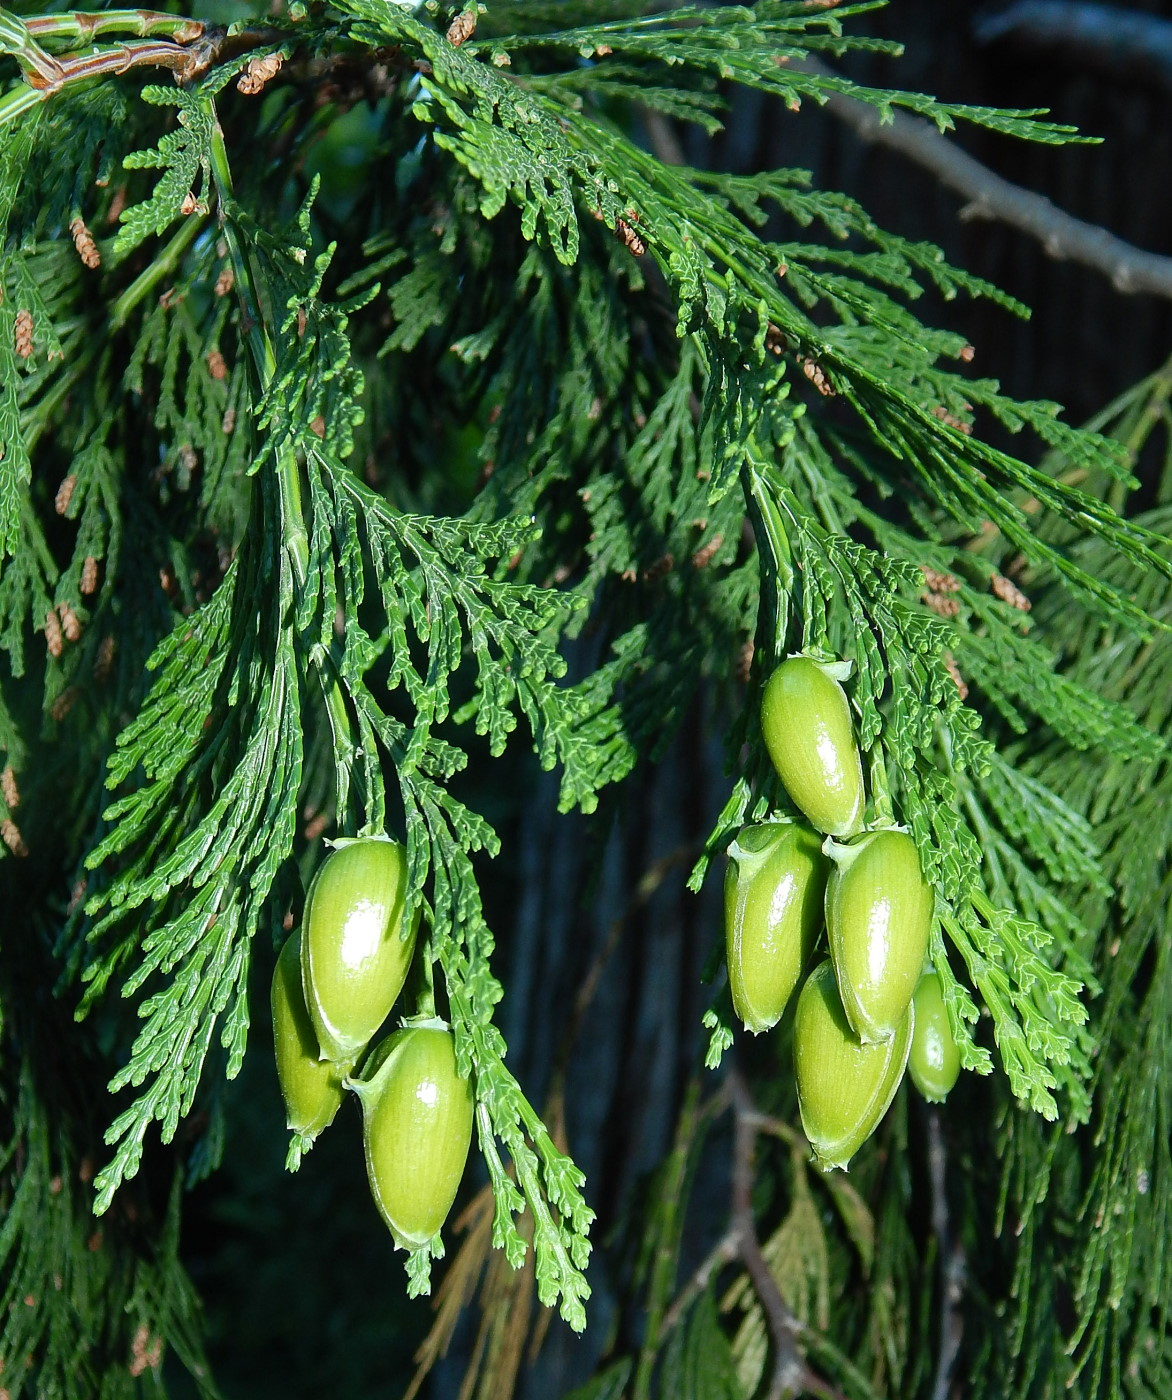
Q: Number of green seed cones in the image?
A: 8